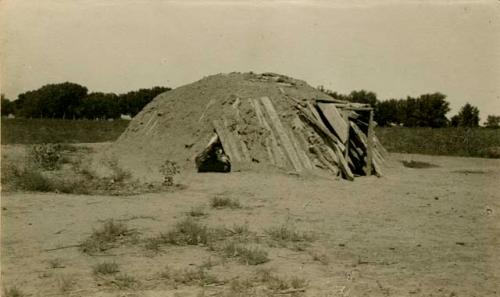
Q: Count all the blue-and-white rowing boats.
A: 0